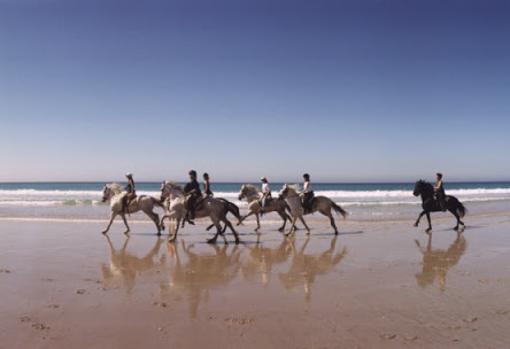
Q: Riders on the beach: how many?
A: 6